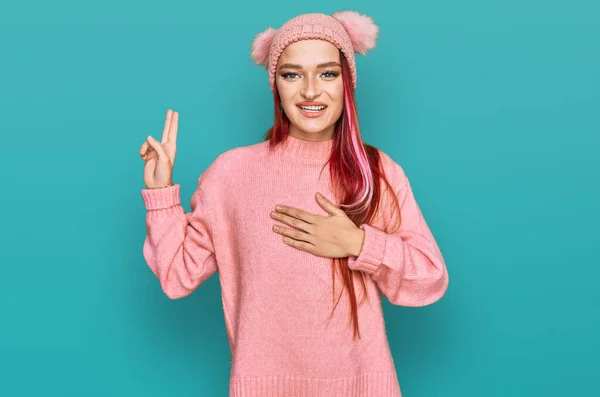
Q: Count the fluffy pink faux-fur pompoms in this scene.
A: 2